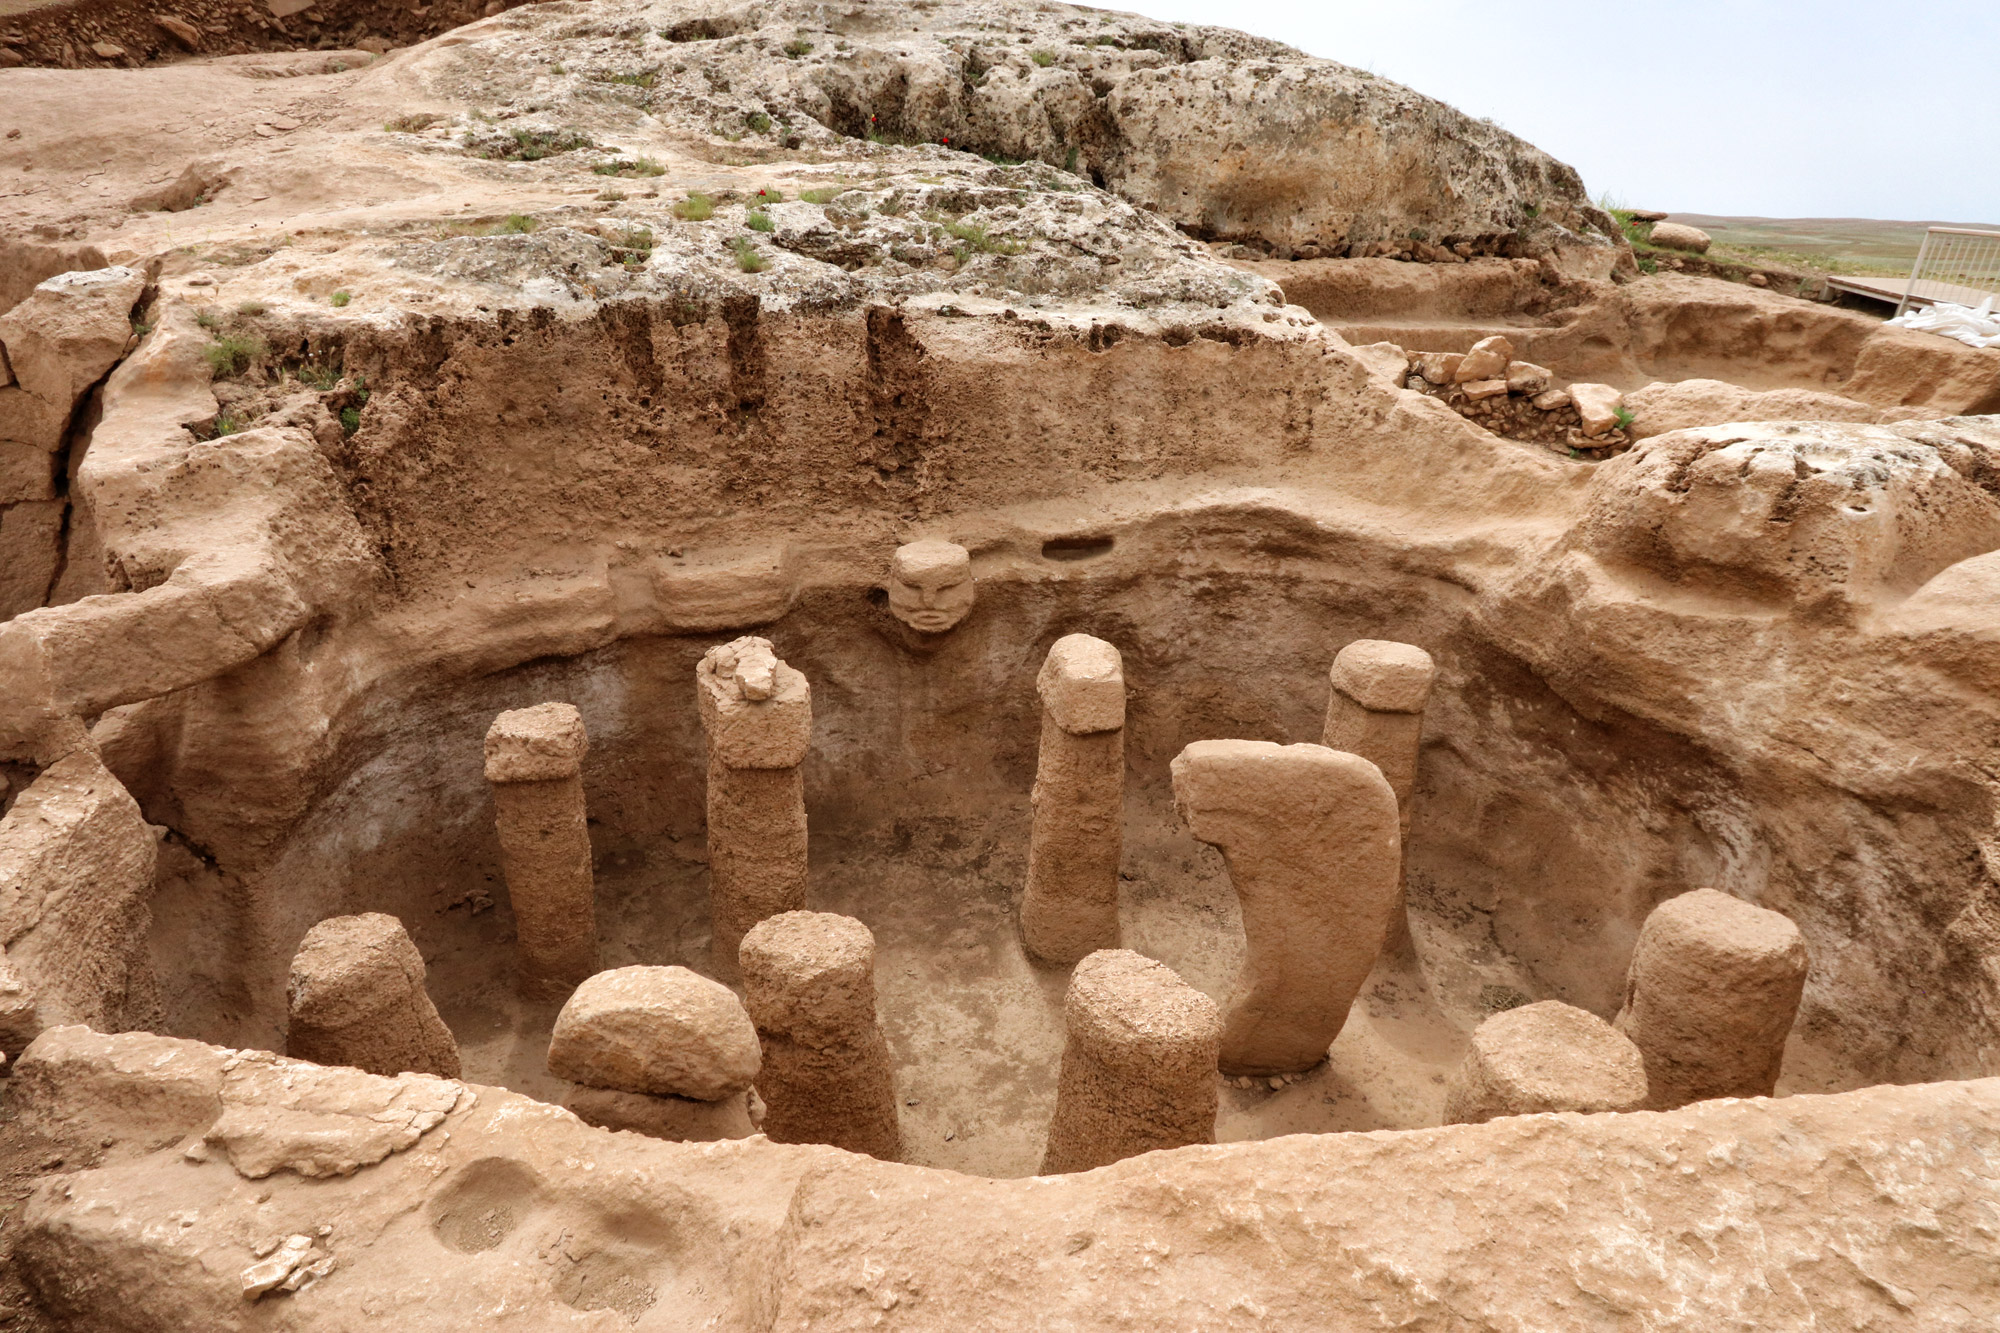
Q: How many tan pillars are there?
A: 11